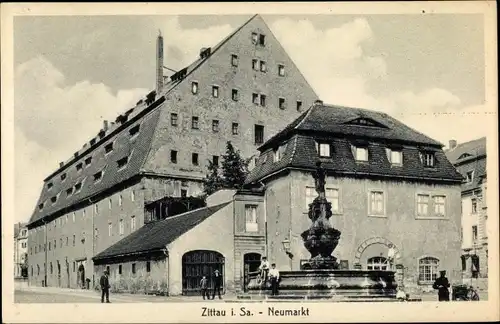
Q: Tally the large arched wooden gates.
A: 1